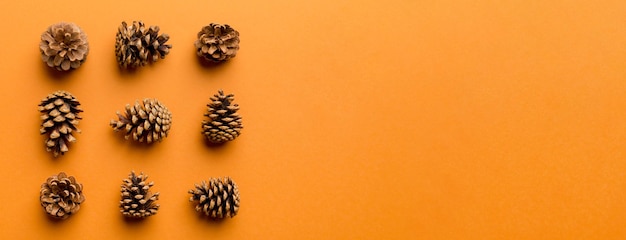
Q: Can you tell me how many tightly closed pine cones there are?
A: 0